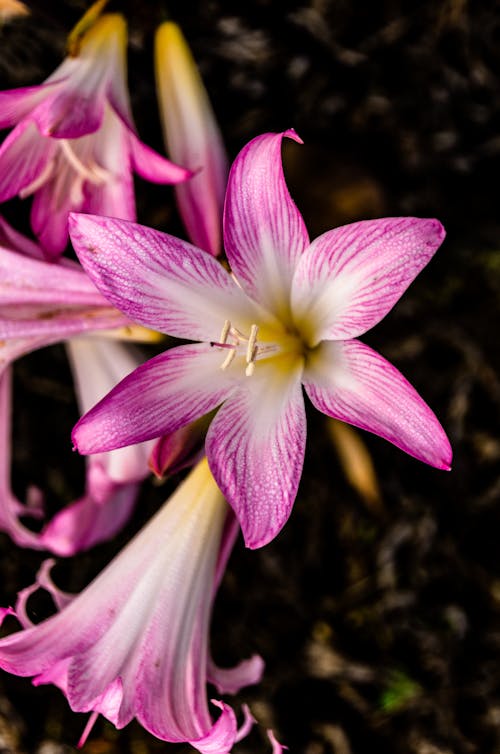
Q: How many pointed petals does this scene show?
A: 6